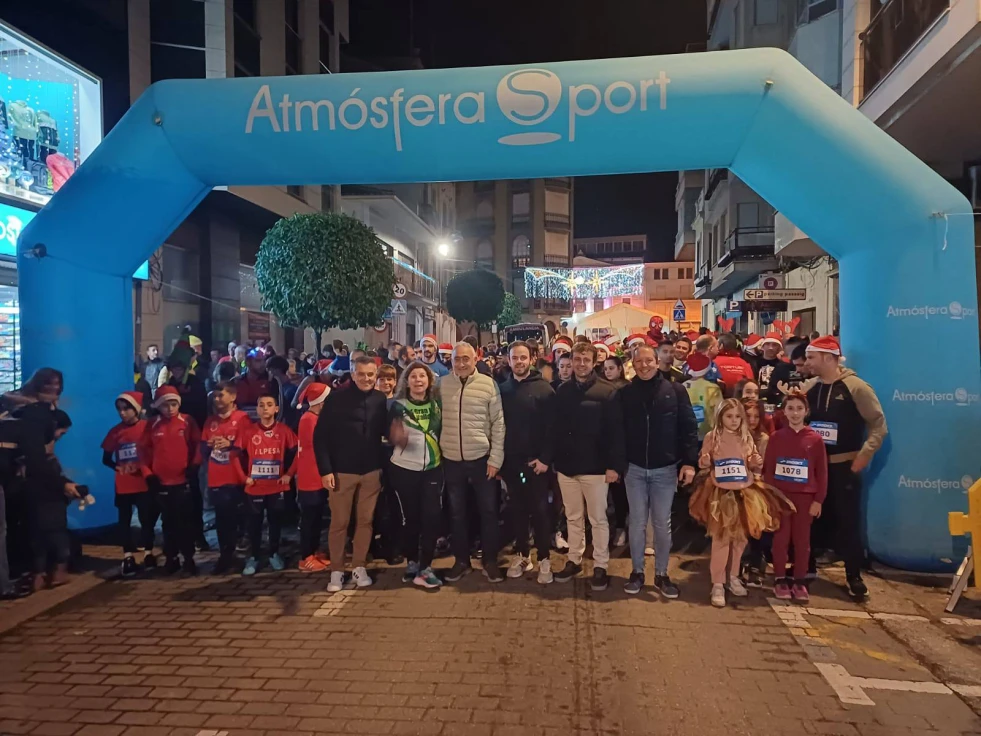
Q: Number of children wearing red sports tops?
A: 5